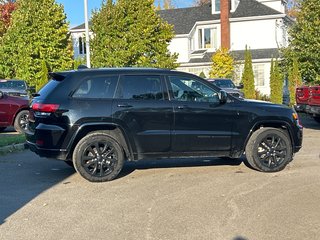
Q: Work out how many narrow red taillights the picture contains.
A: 1